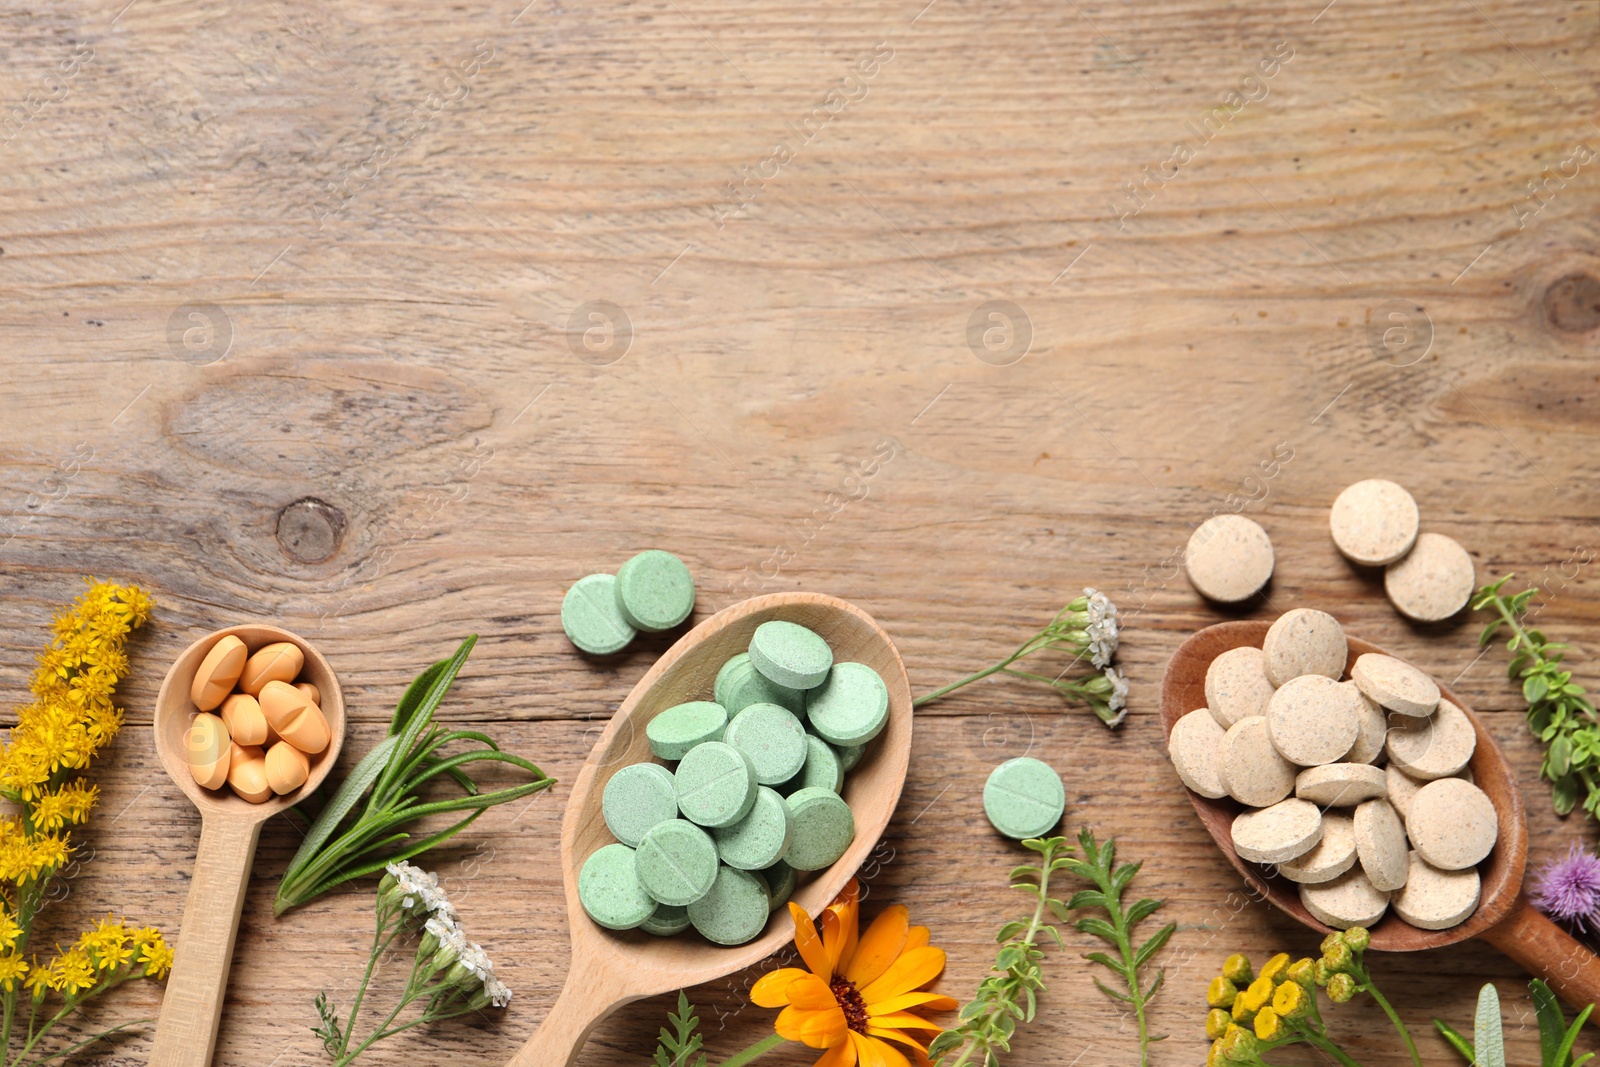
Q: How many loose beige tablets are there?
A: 3